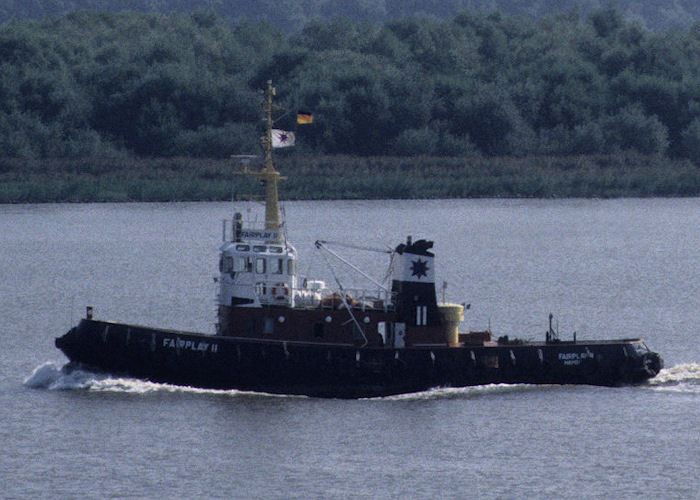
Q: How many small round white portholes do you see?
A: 3